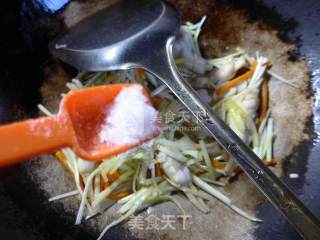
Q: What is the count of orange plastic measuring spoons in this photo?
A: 1